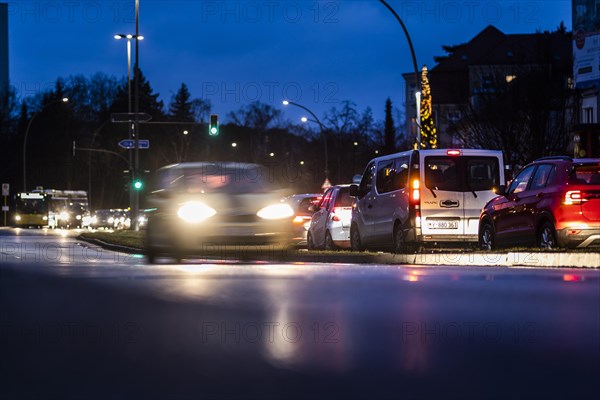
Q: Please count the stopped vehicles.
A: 4